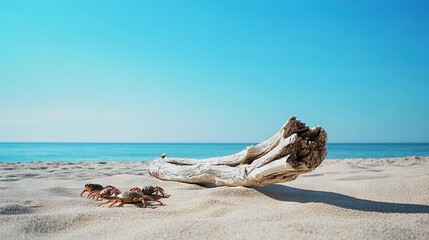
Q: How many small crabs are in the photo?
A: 4